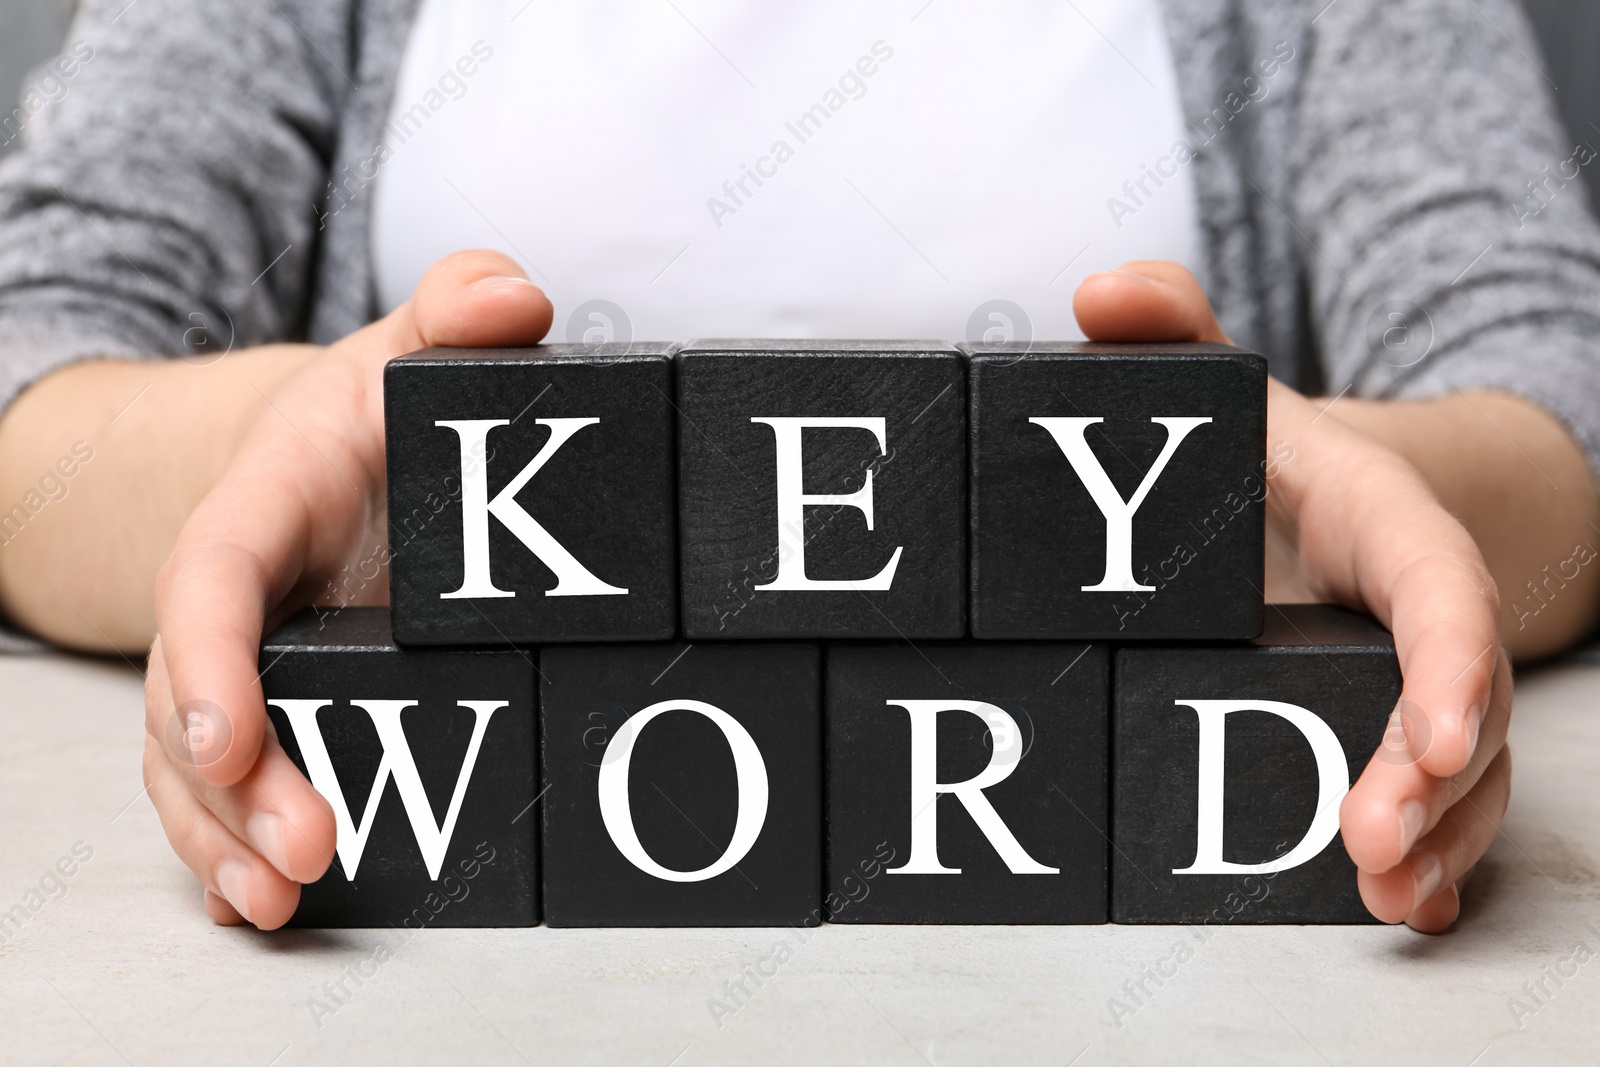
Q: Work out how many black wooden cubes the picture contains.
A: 7